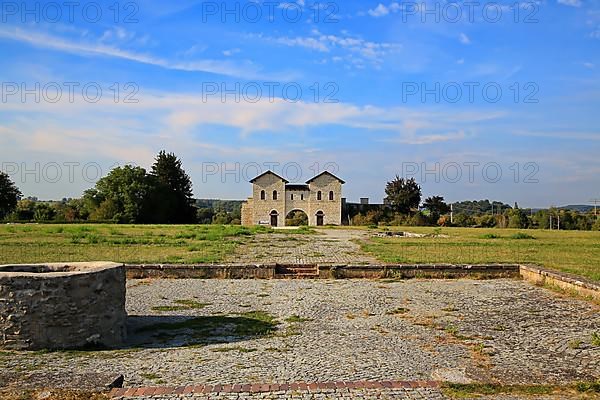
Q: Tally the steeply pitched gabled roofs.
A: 2